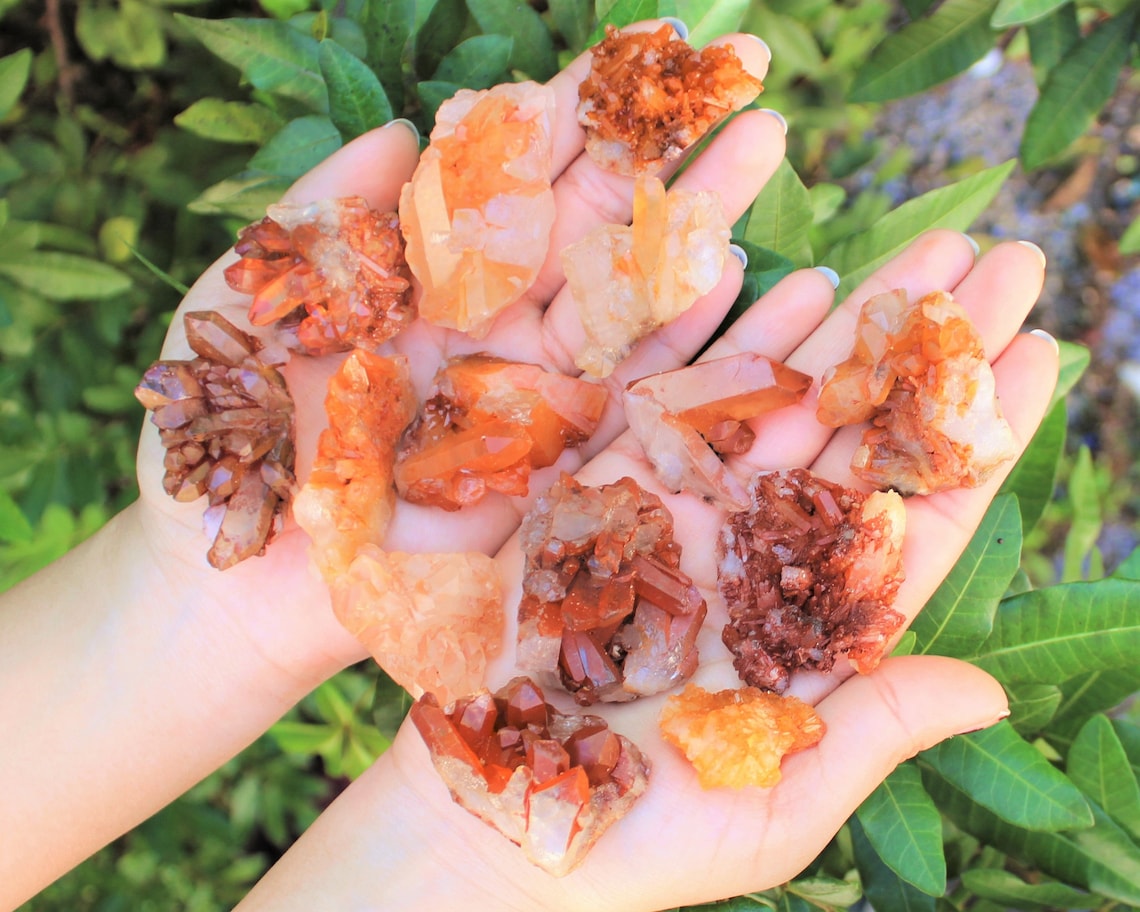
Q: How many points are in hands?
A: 14